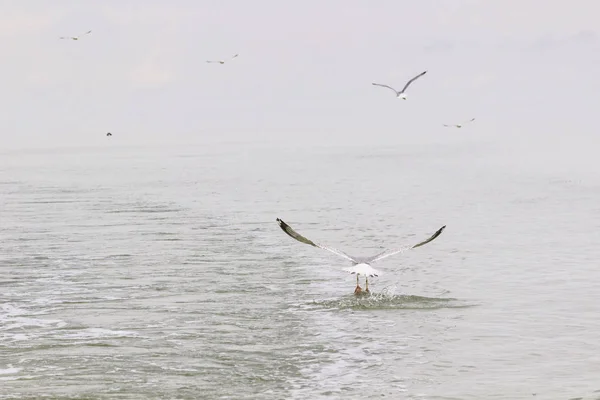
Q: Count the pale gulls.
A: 5